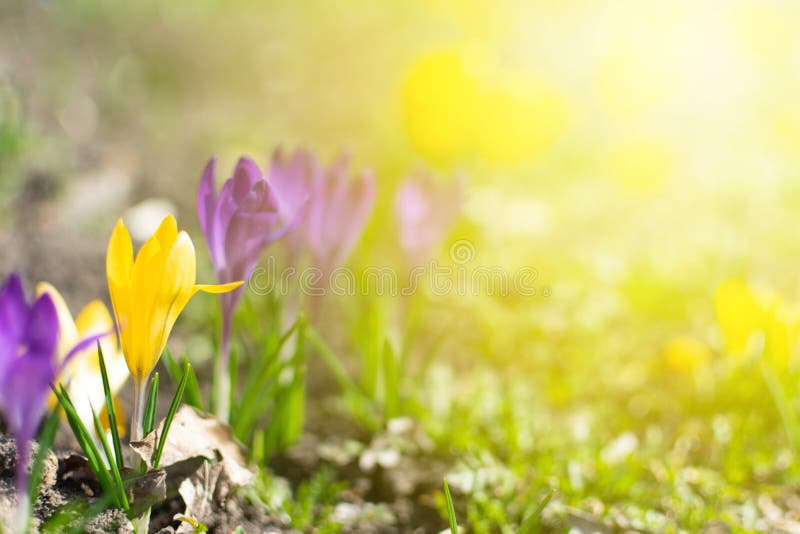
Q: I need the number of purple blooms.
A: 5